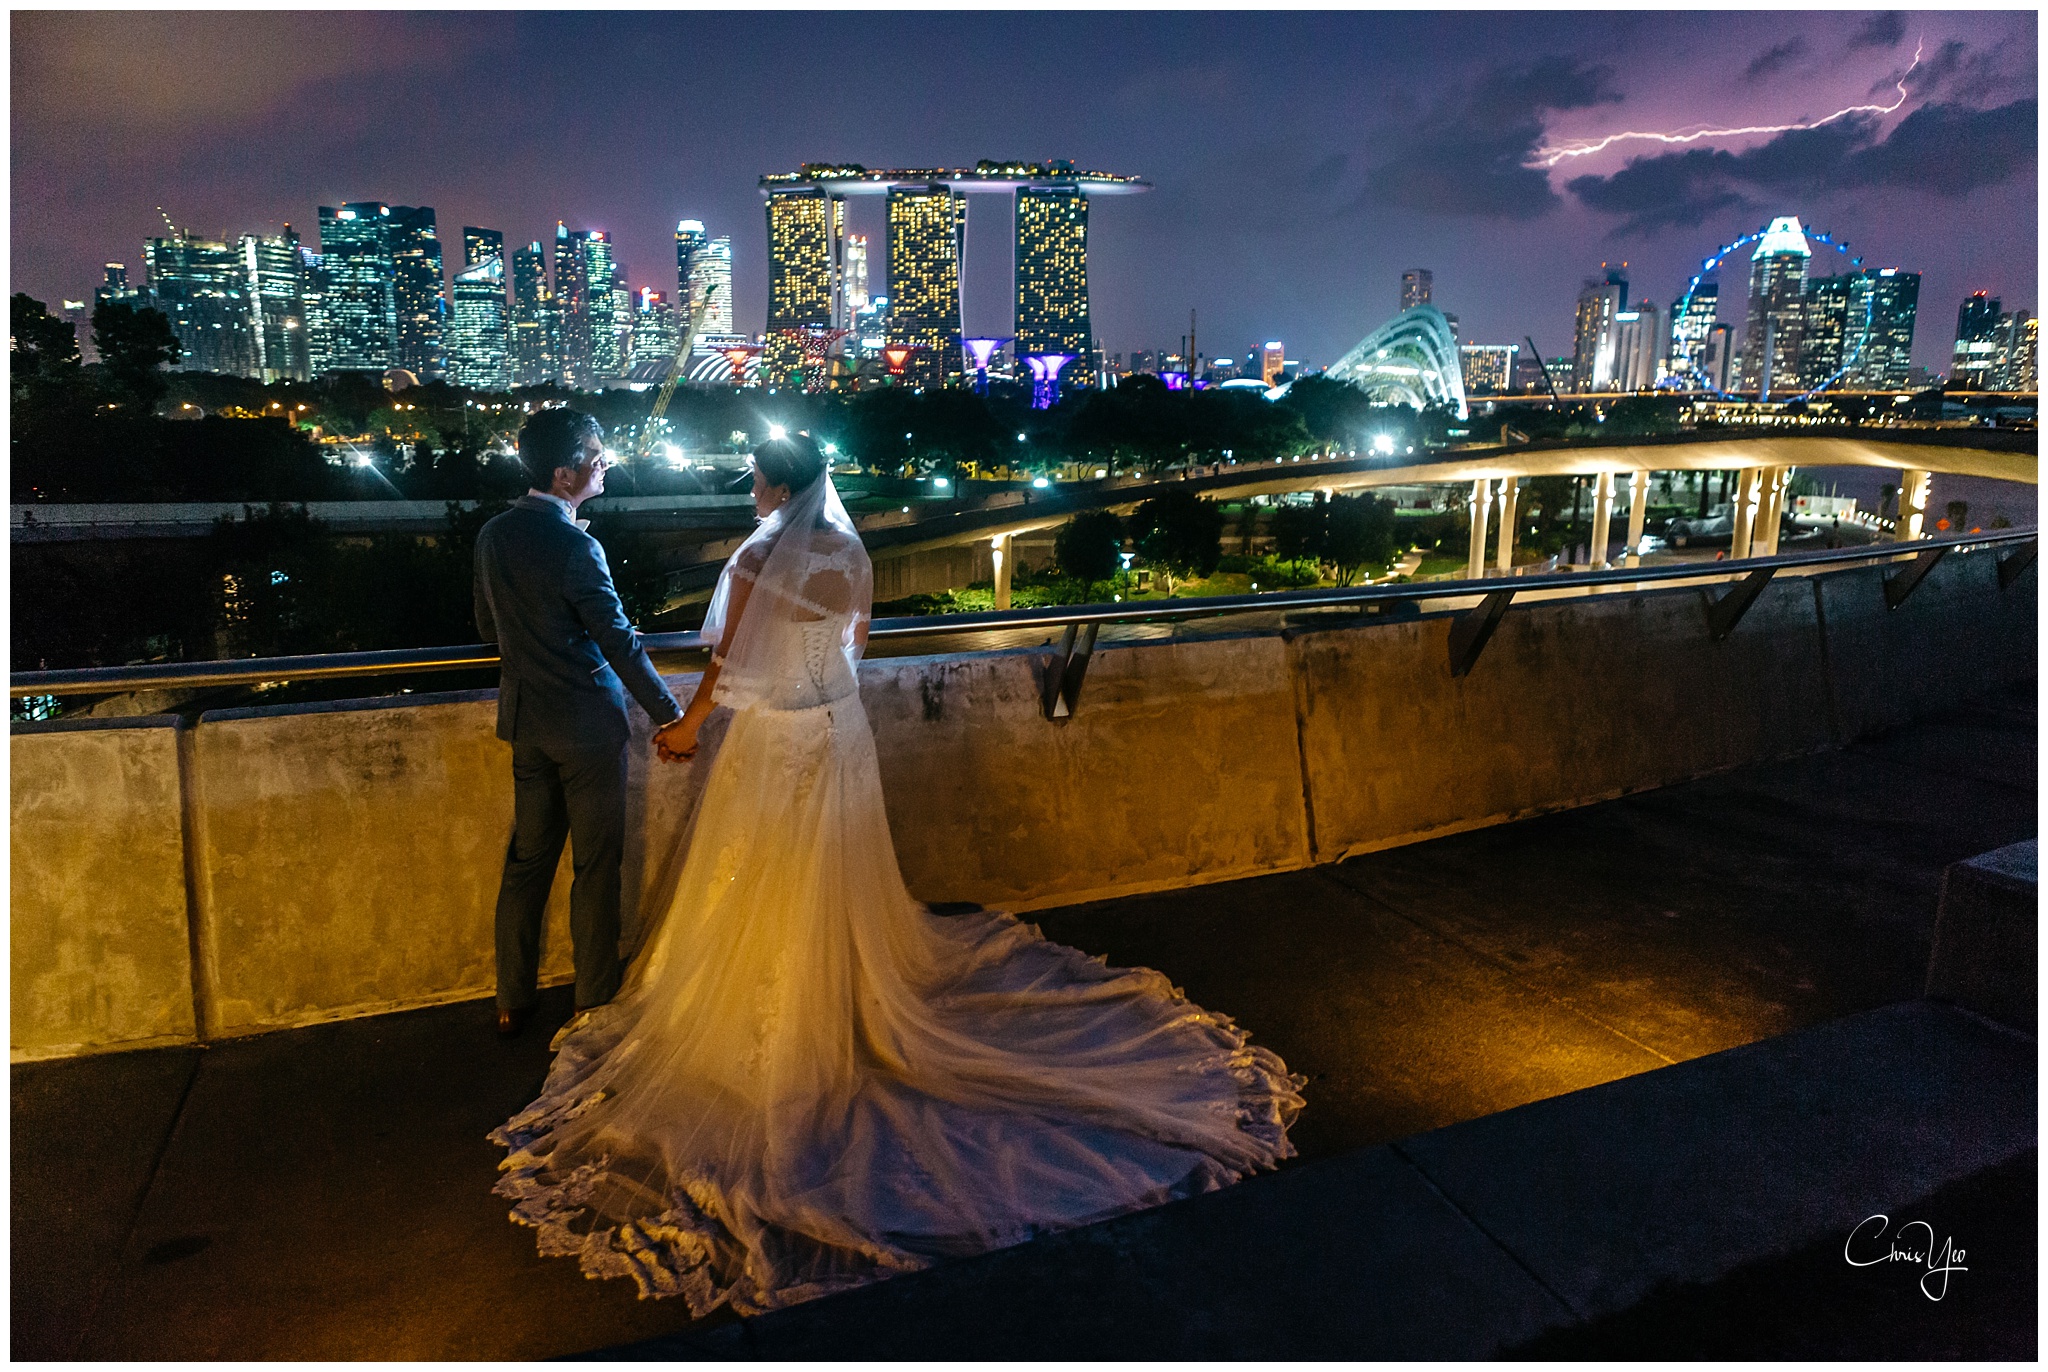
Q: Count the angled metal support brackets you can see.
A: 5